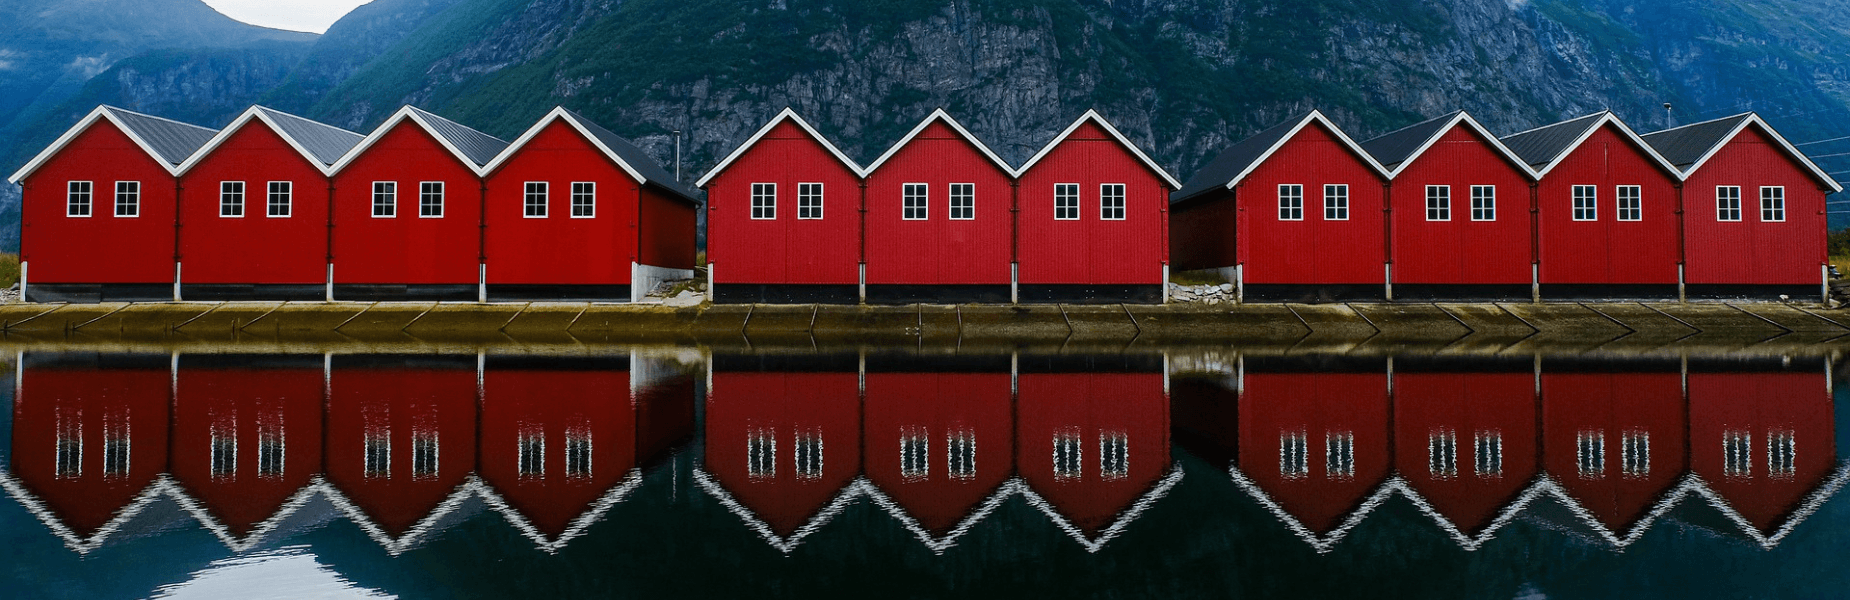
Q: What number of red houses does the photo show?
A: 11